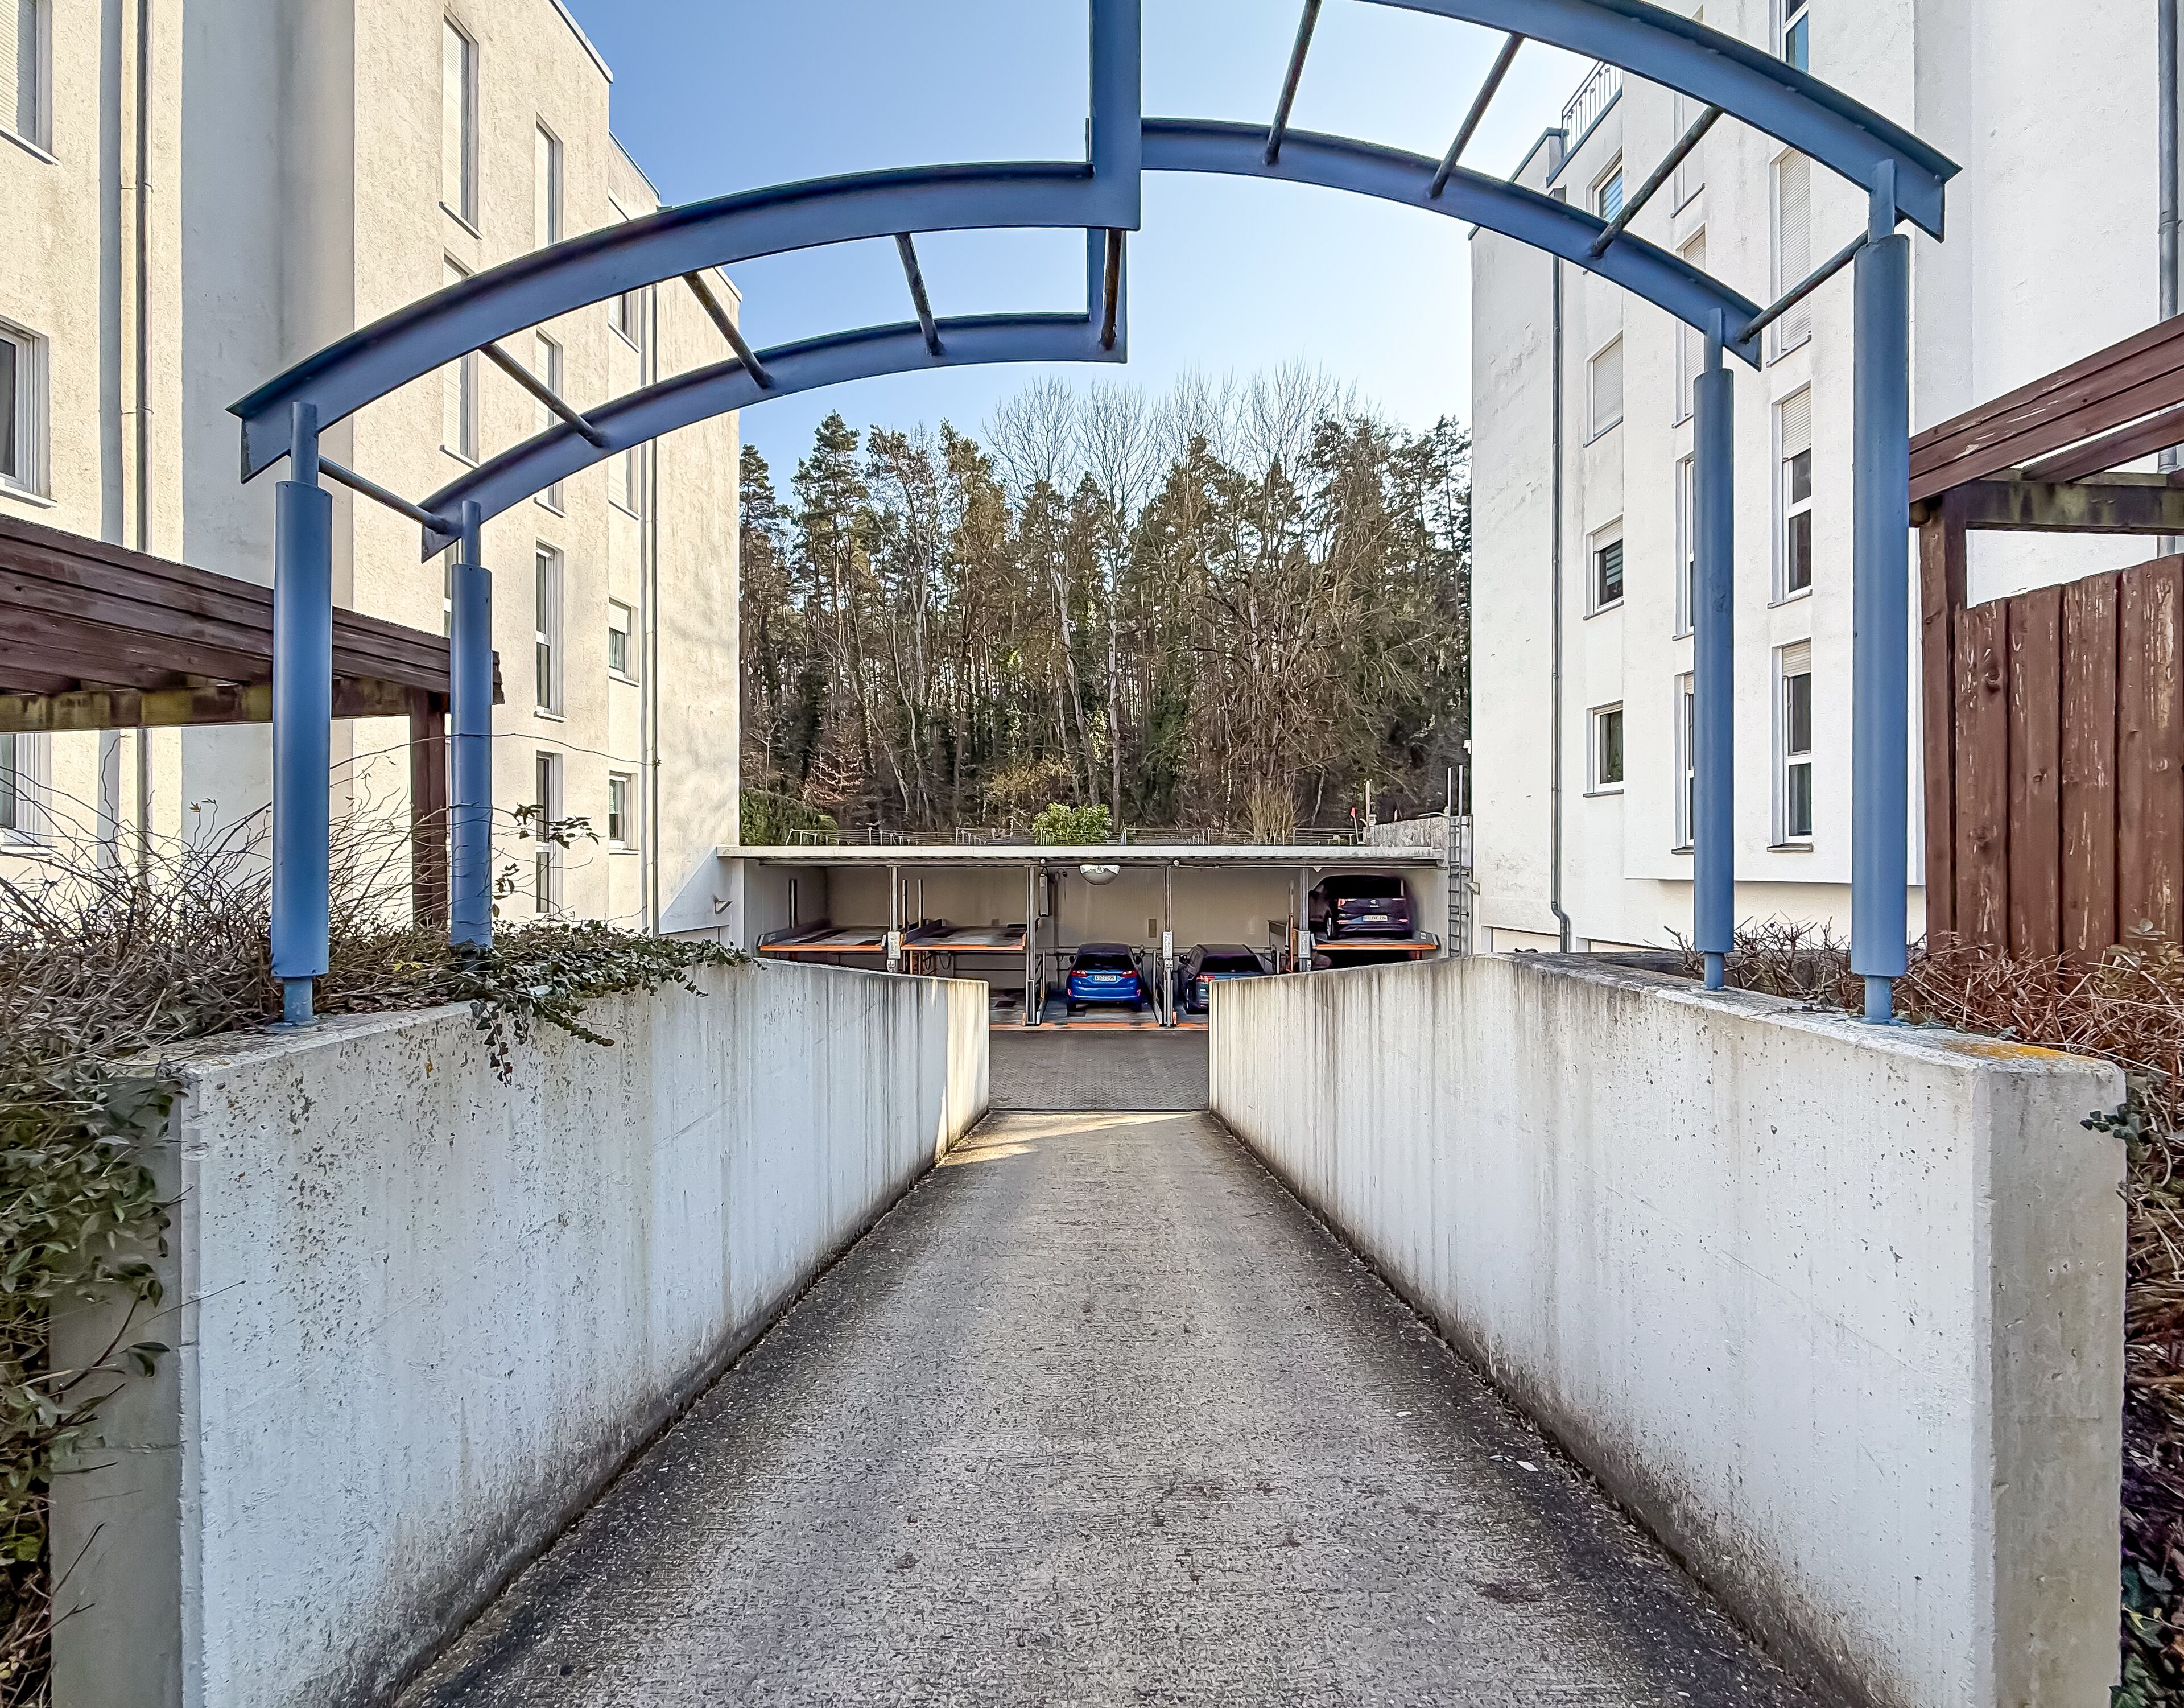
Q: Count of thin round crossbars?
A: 9